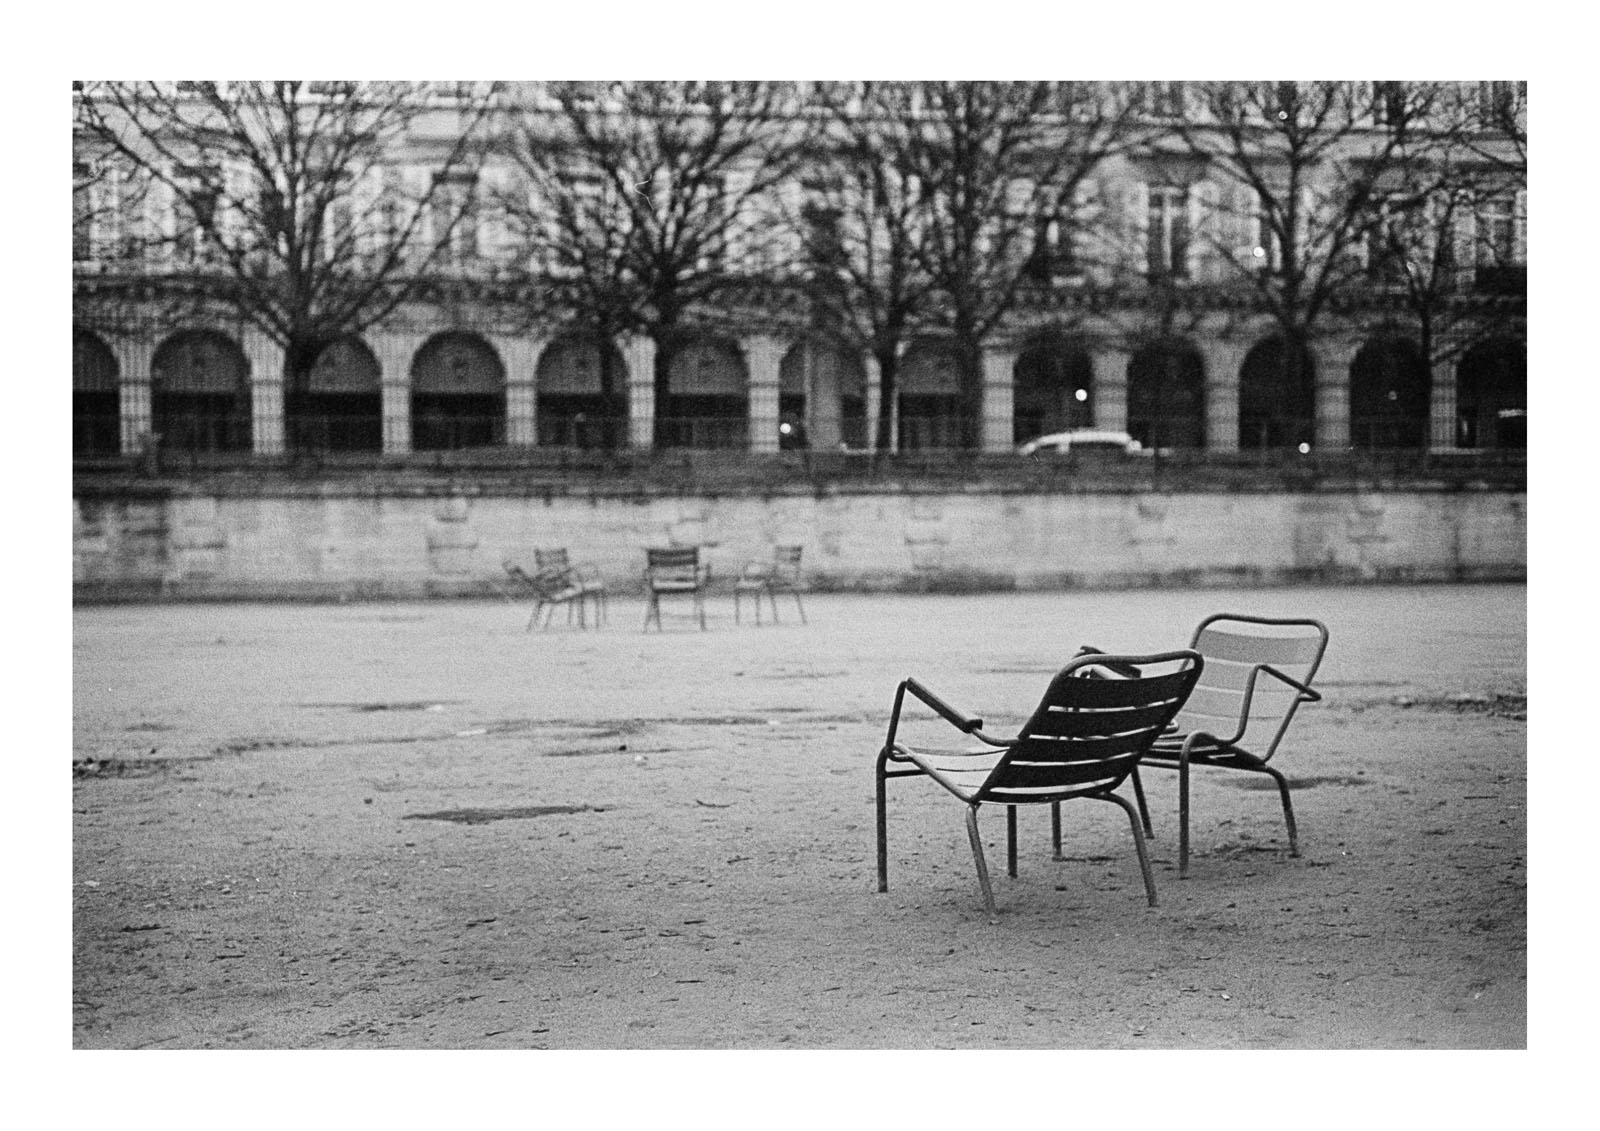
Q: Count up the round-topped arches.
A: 13